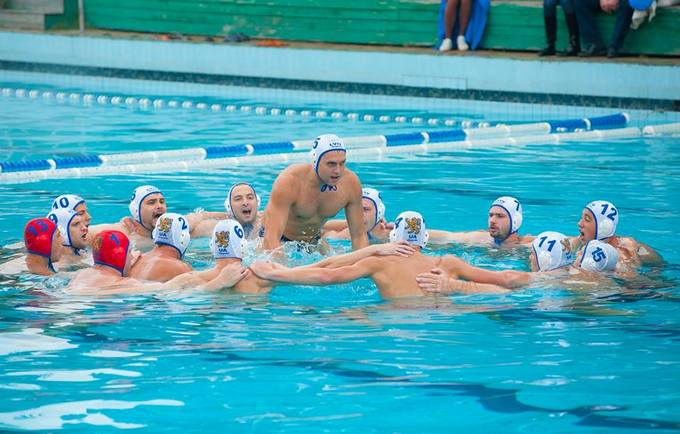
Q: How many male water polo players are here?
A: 15